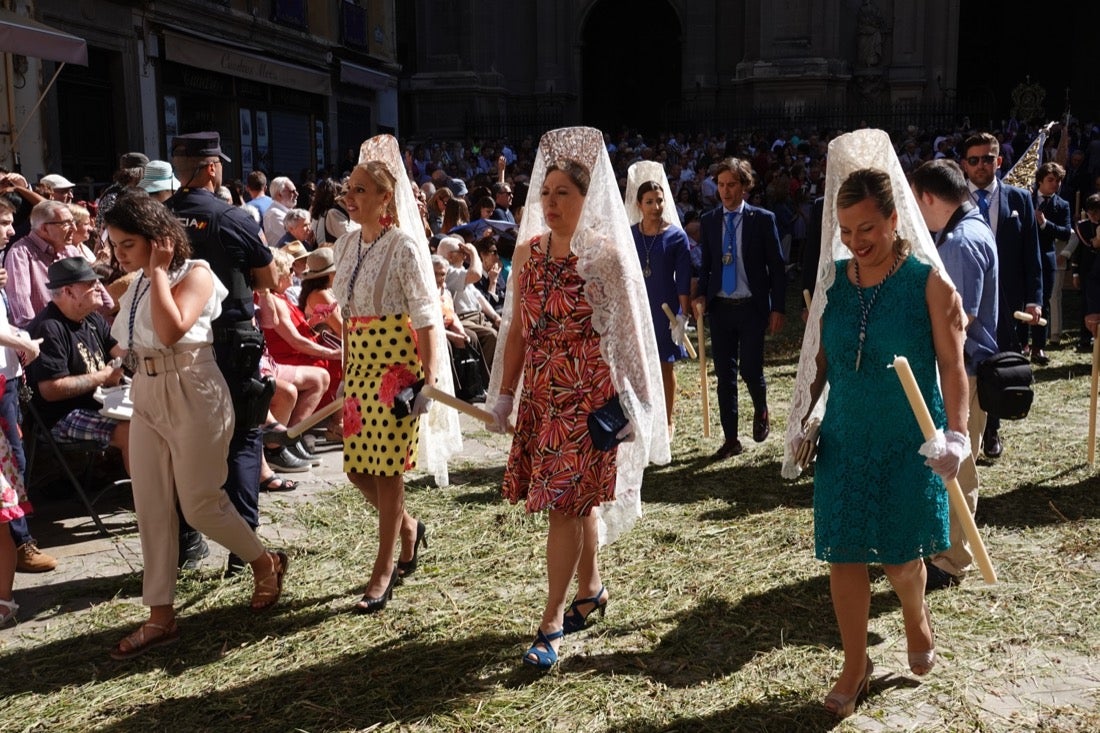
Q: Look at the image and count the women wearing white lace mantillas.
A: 4